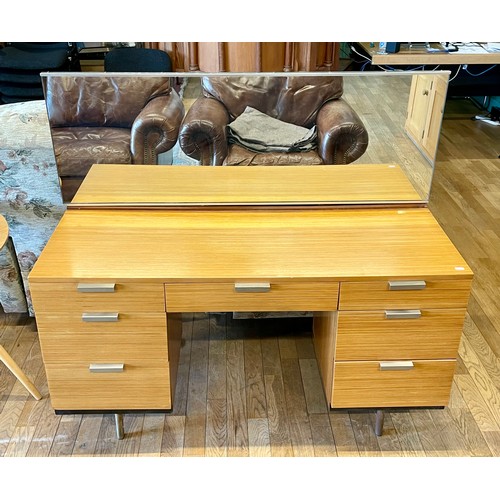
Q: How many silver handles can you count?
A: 7